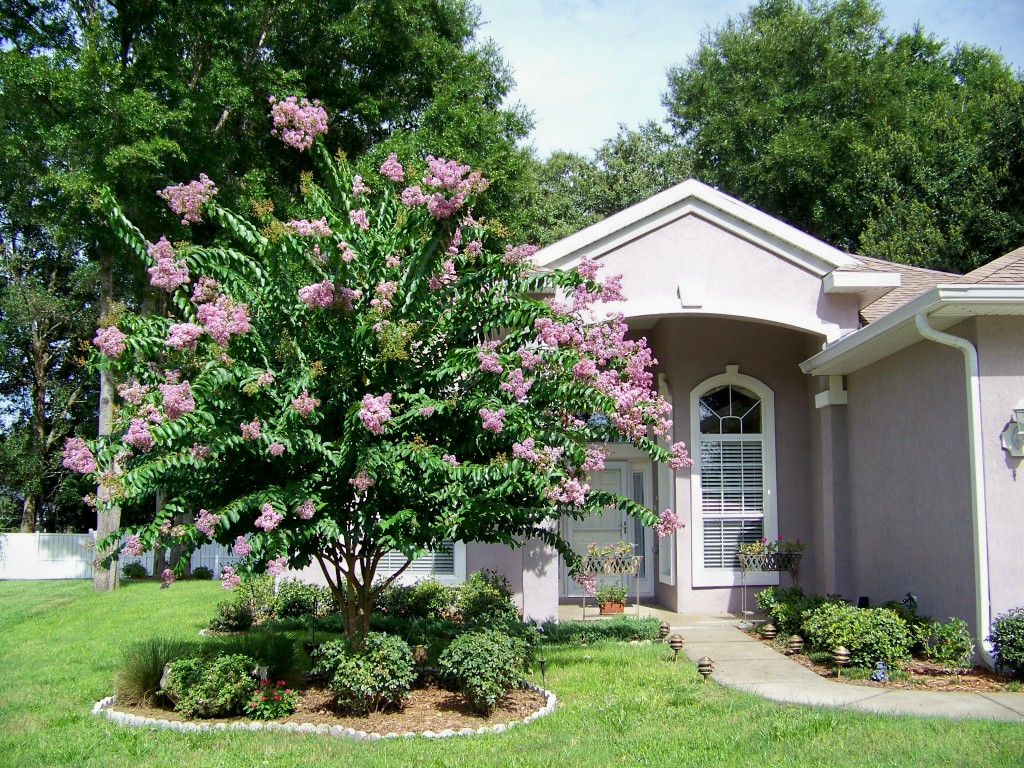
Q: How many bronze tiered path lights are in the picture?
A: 6